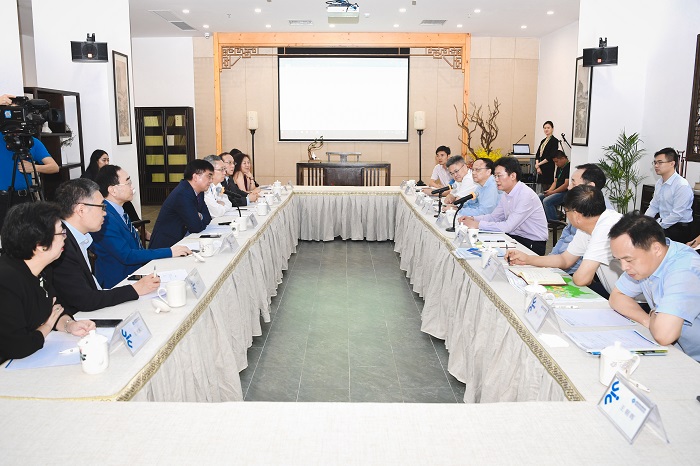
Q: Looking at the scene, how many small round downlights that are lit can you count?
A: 11